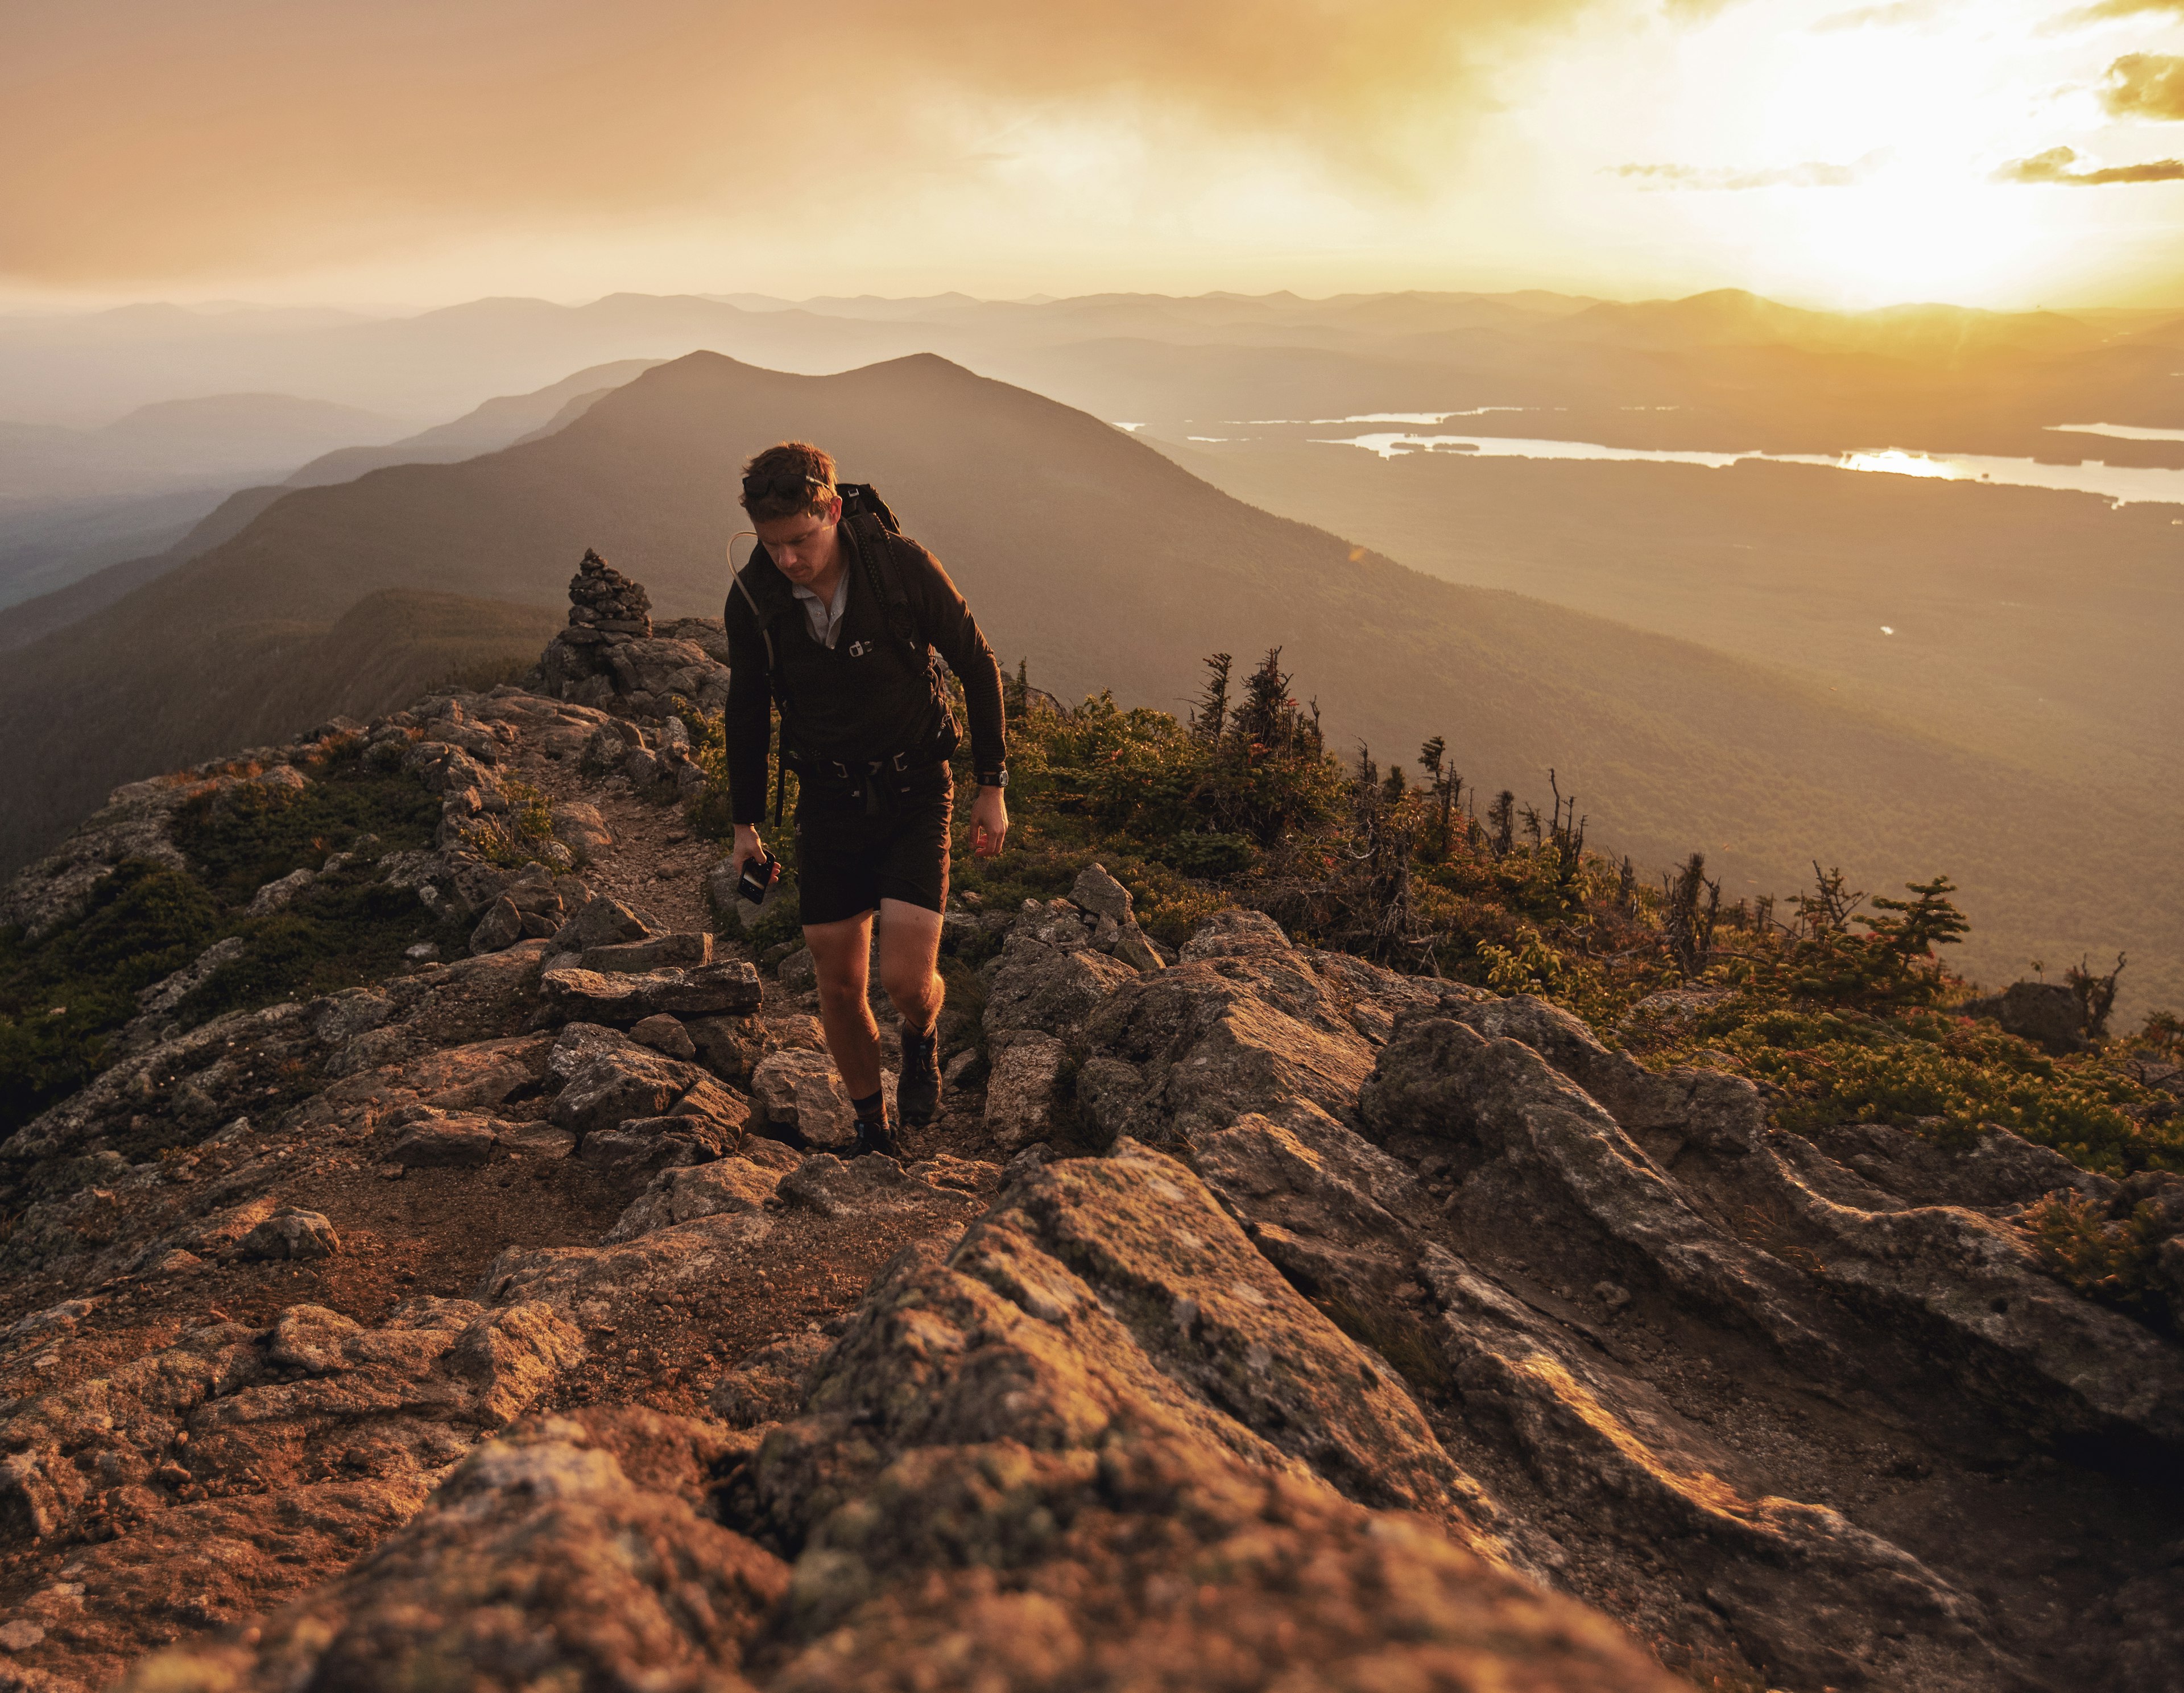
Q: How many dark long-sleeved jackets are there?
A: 1